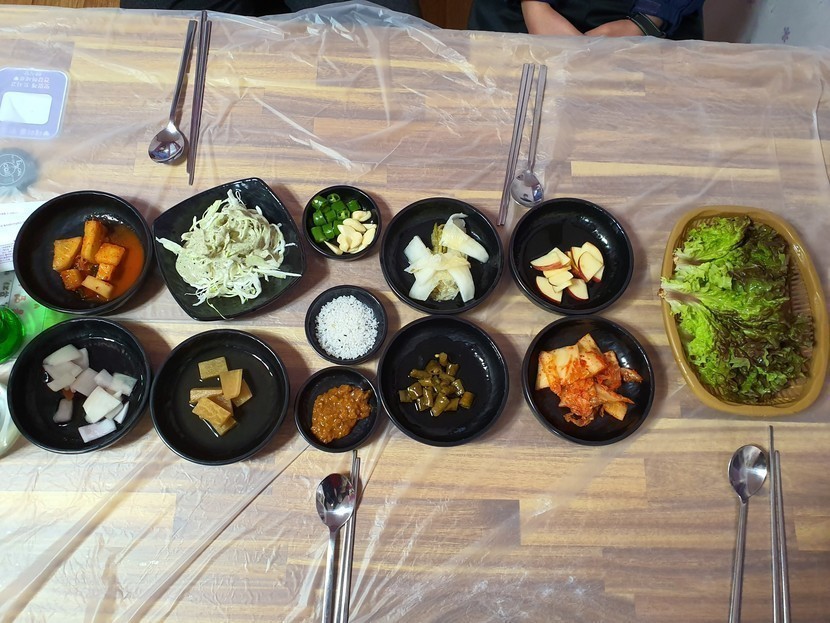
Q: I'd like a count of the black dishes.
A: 11